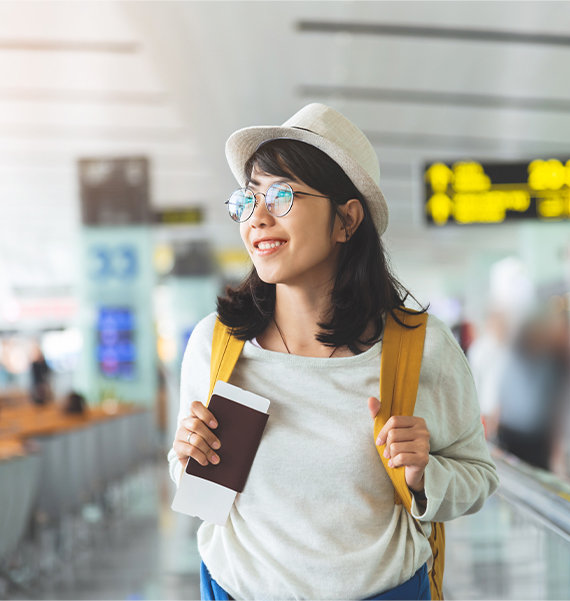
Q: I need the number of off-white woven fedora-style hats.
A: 1